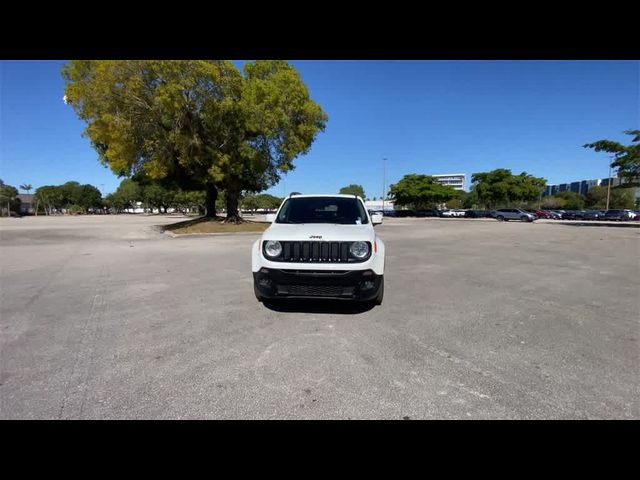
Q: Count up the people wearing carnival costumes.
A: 0